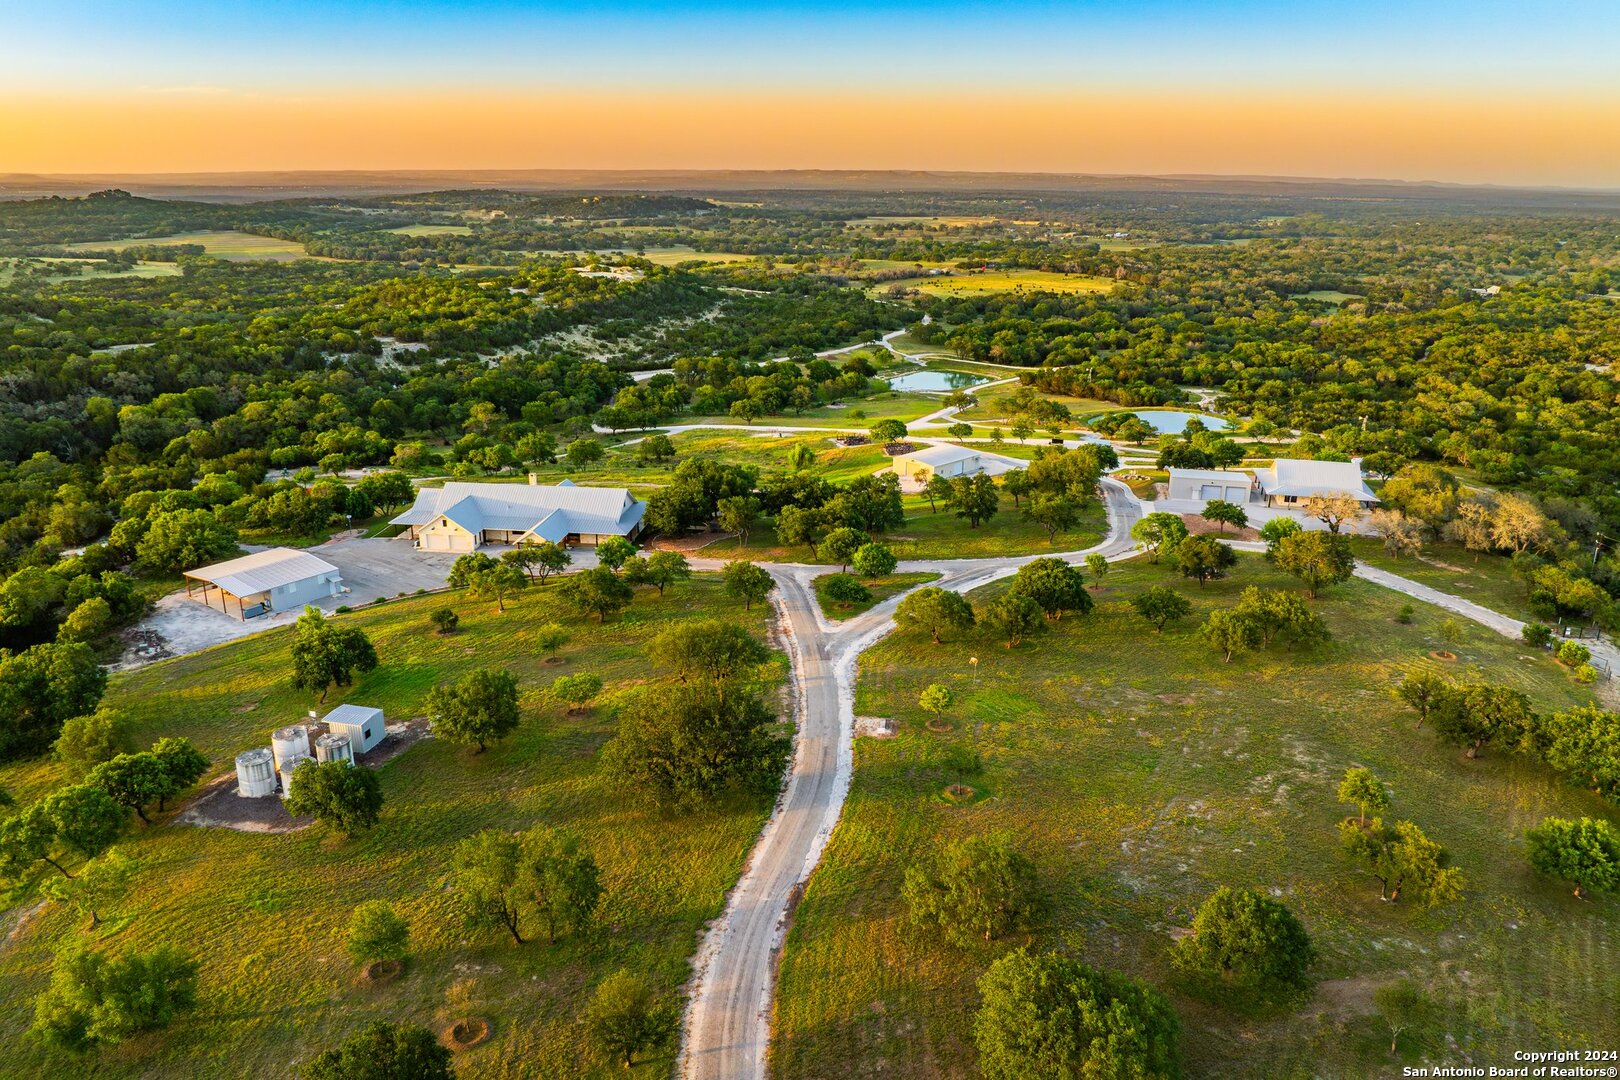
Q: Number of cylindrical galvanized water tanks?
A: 4